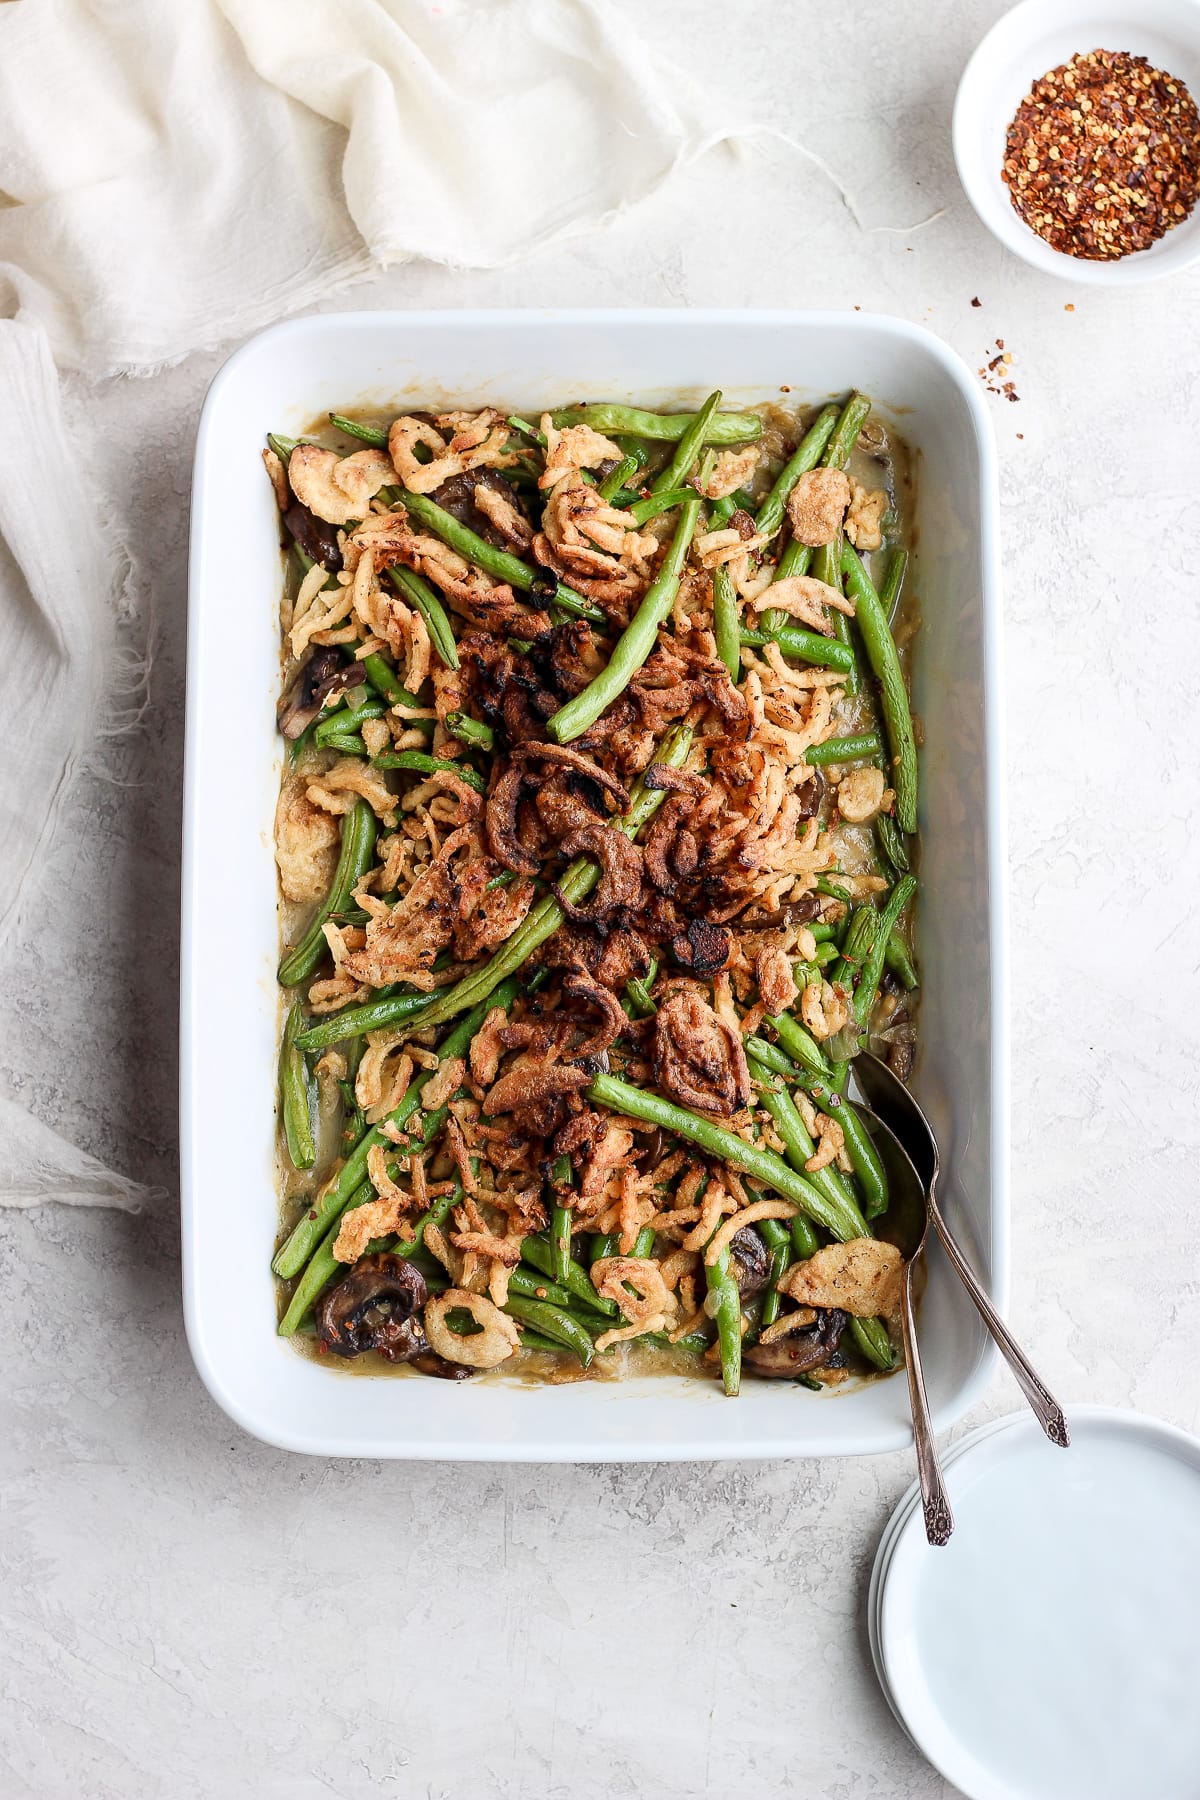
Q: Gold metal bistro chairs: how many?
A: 0